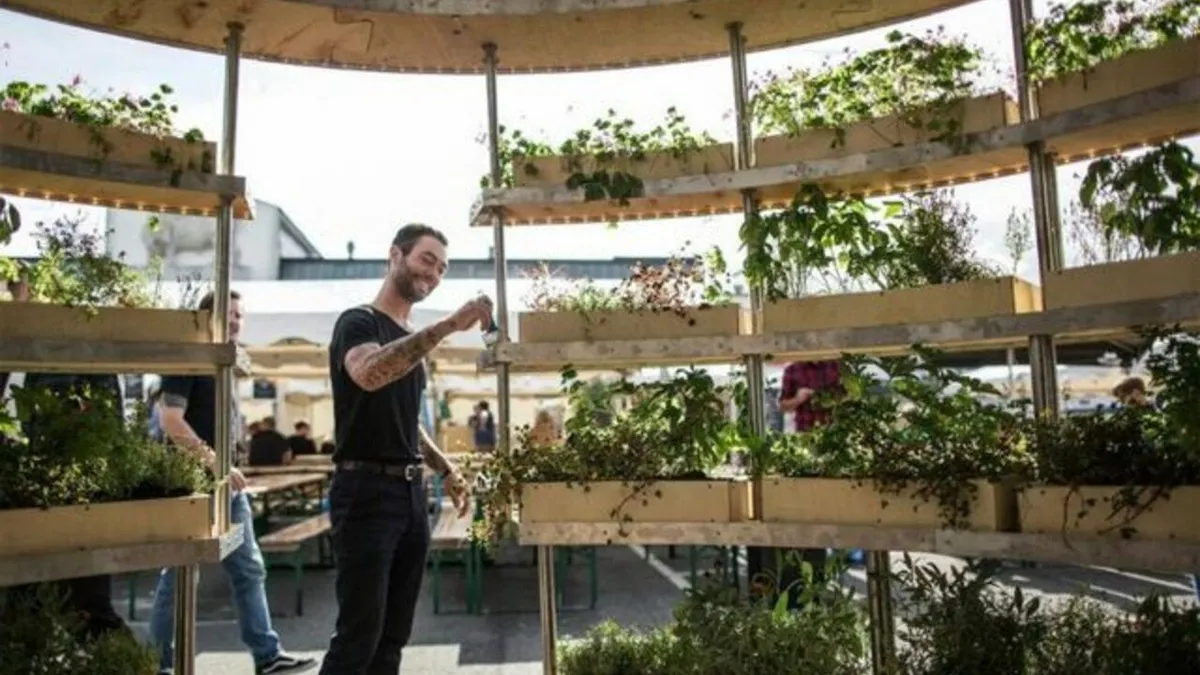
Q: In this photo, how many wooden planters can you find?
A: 12